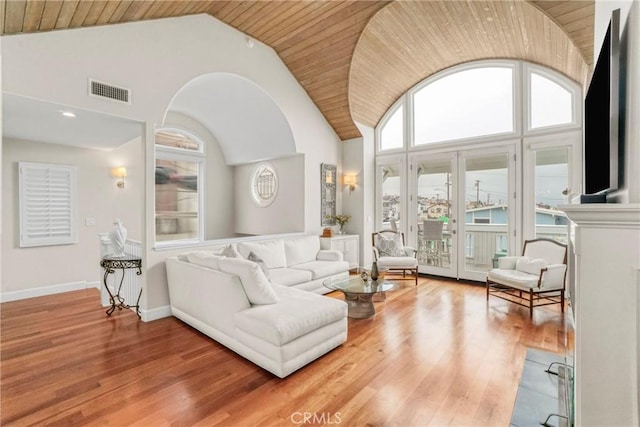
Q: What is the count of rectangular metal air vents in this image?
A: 1